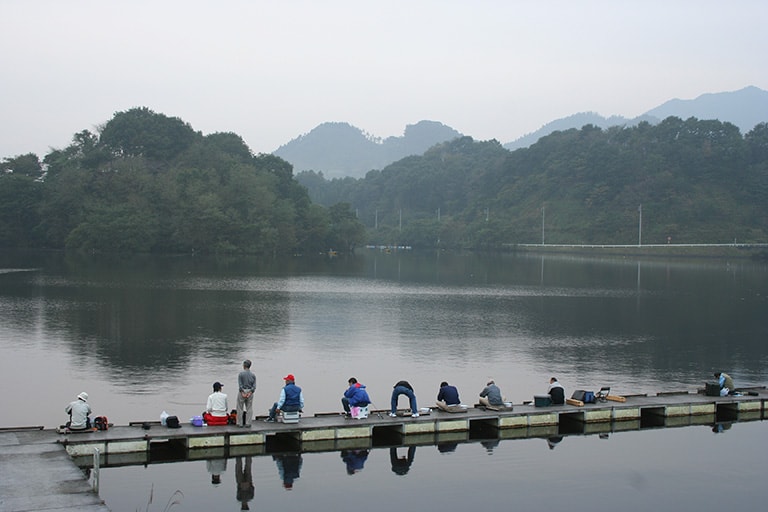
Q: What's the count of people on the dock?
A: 10